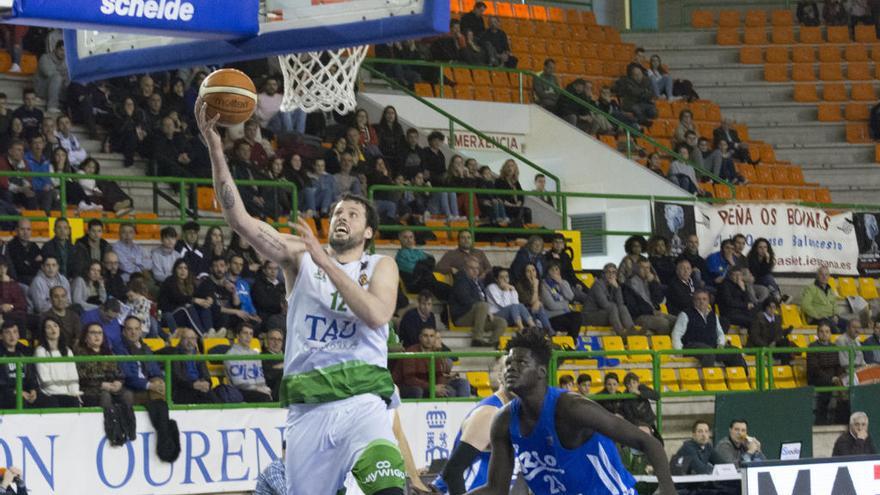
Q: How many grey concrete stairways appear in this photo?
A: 2